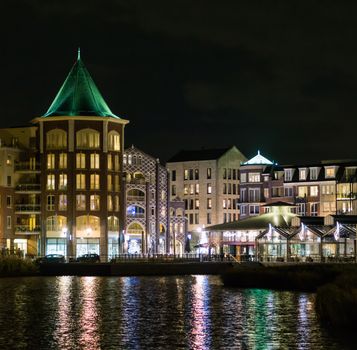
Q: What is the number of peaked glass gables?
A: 3